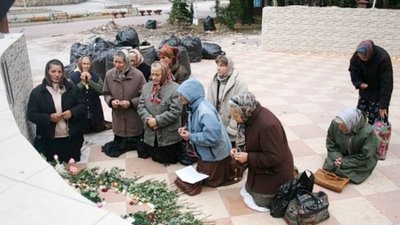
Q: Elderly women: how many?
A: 11